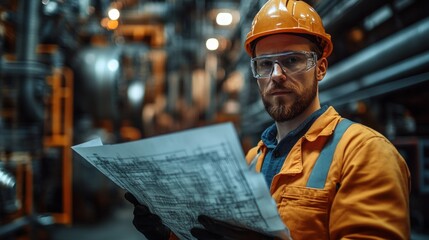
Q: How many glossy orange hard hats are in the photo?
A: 1